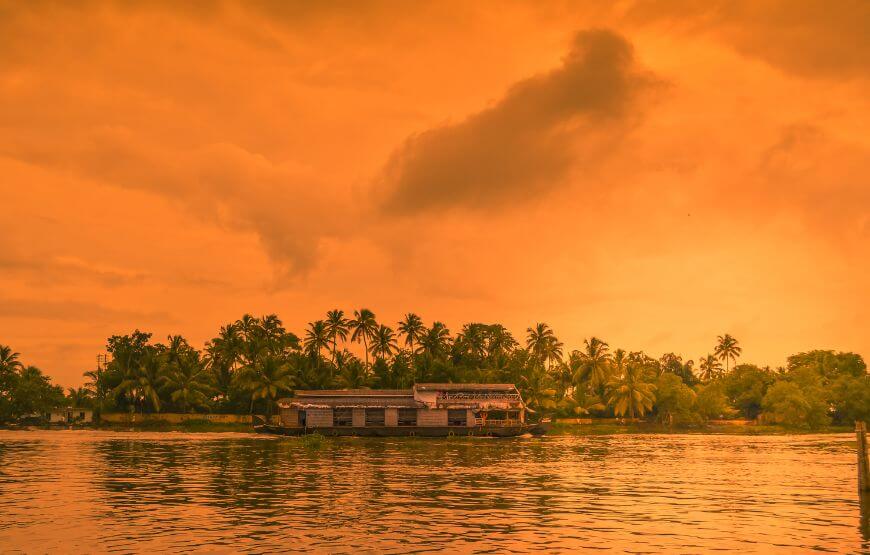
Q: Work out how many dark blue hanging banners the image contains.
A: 0